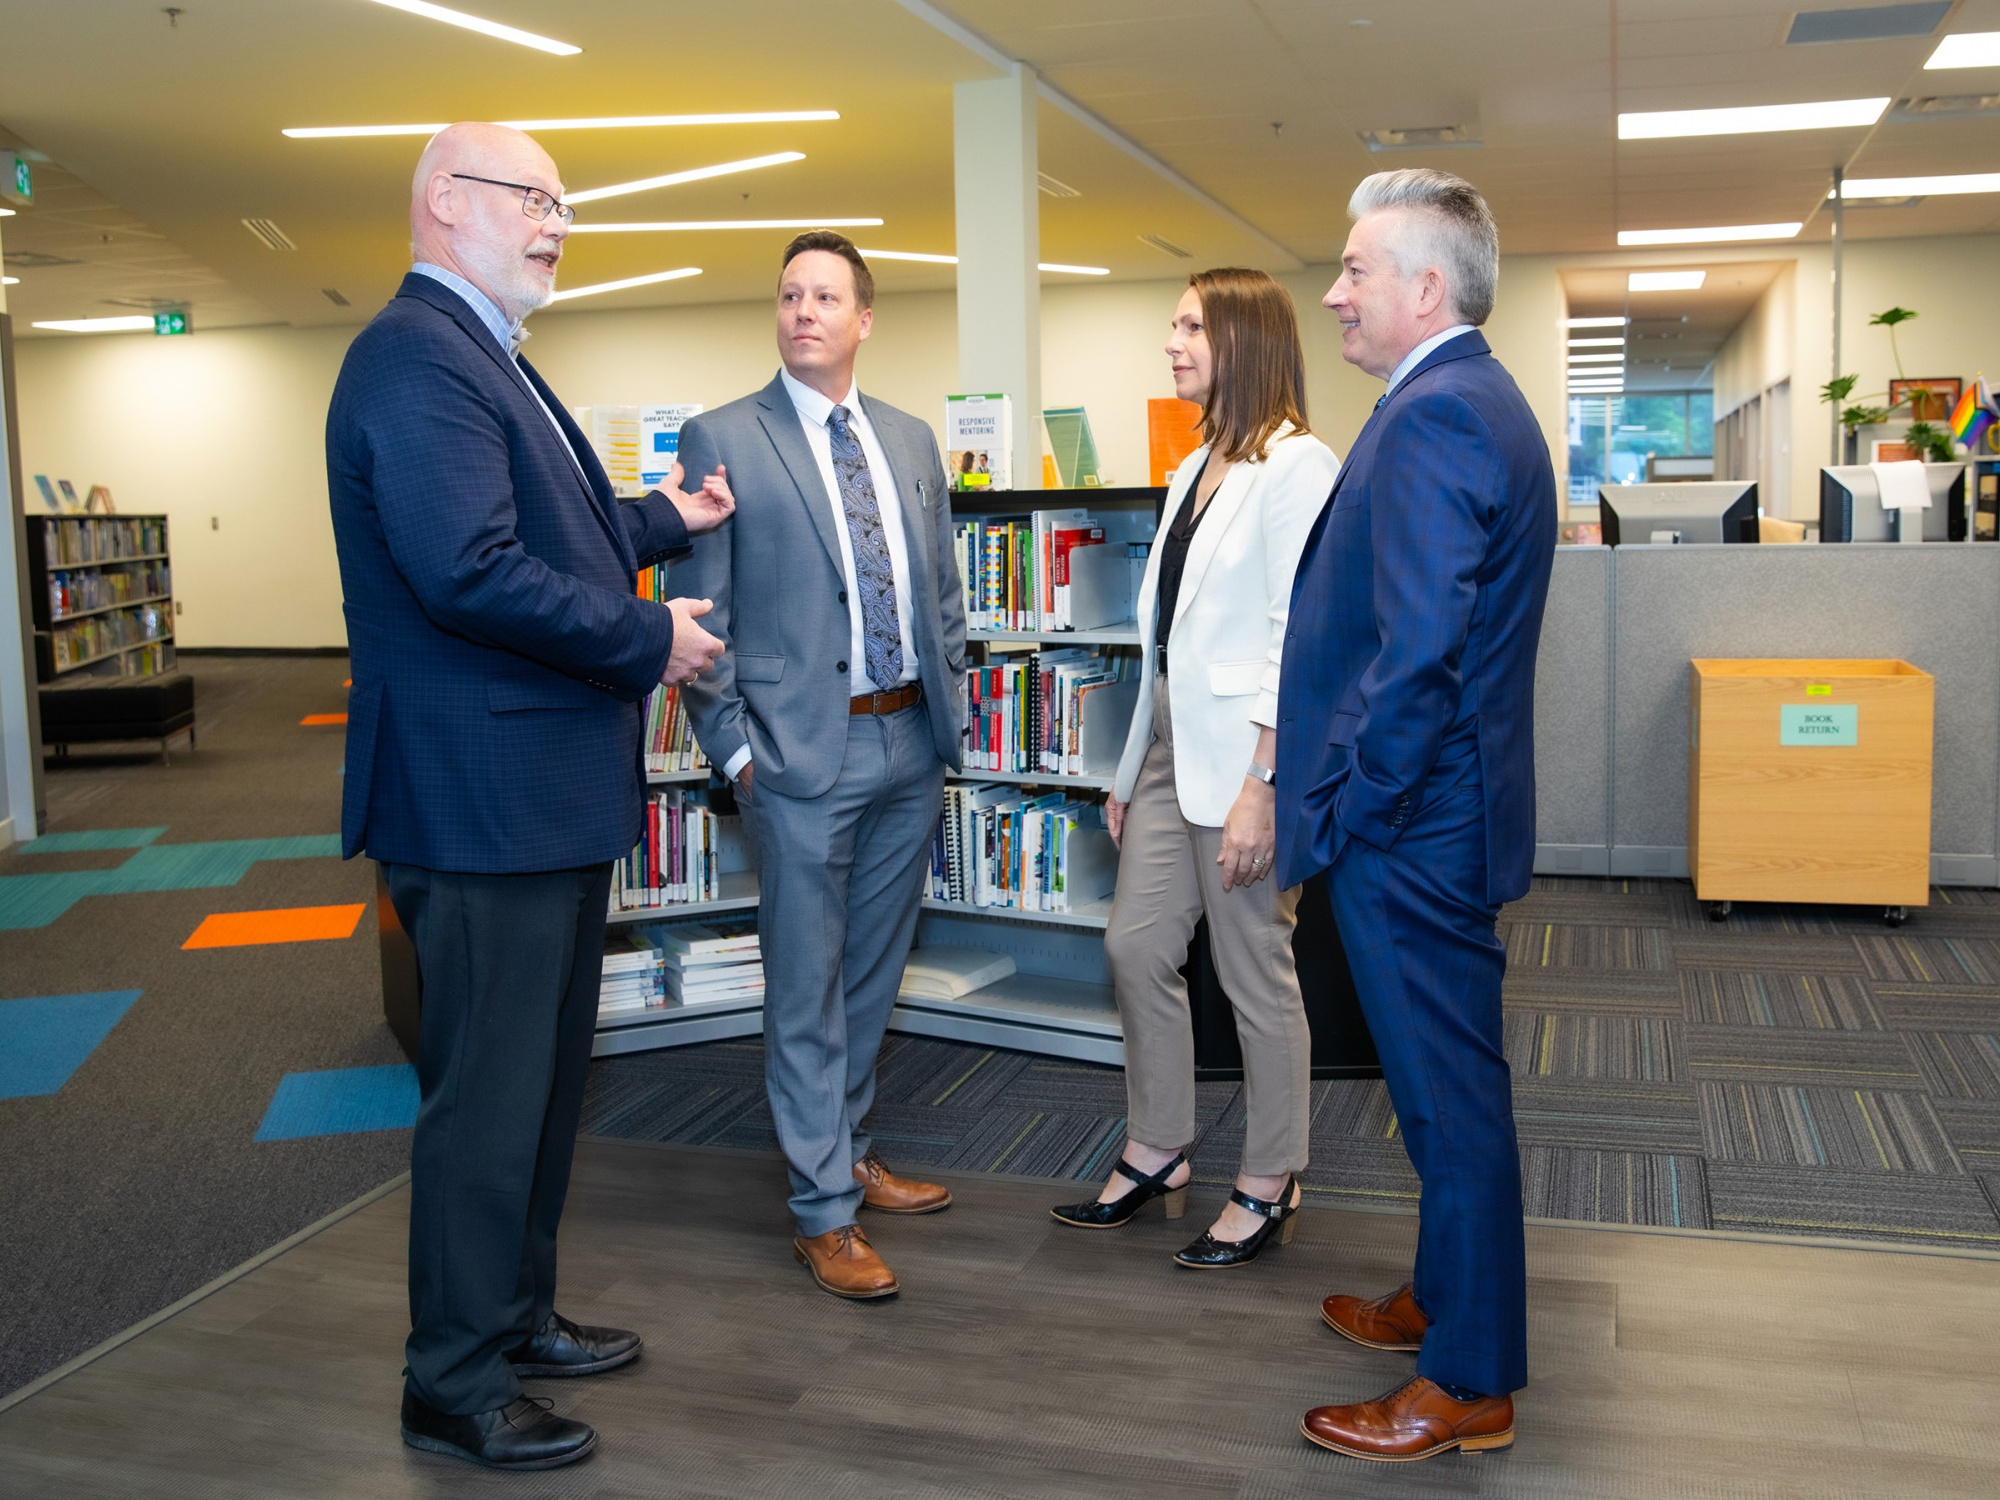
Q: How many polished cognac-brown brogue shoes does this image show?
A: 2